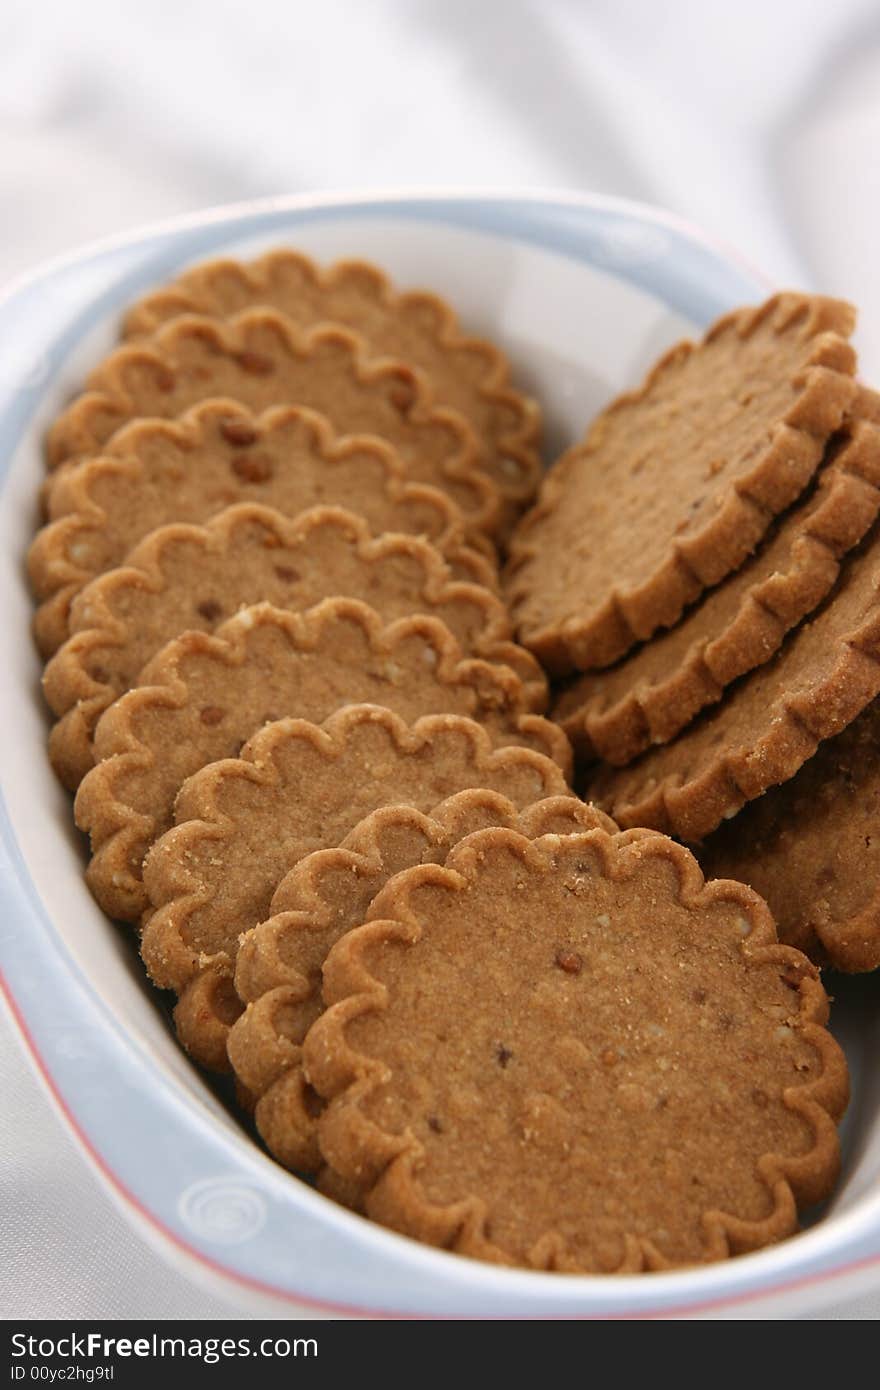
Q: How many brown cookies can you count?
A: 12